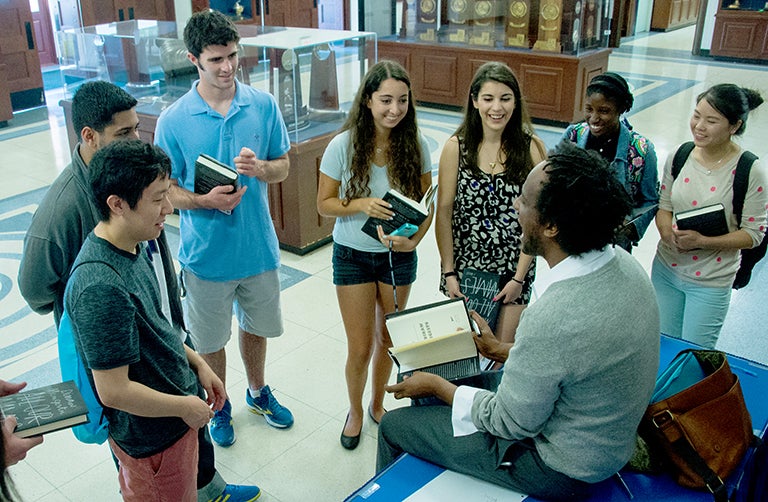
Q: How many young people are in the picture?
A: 7